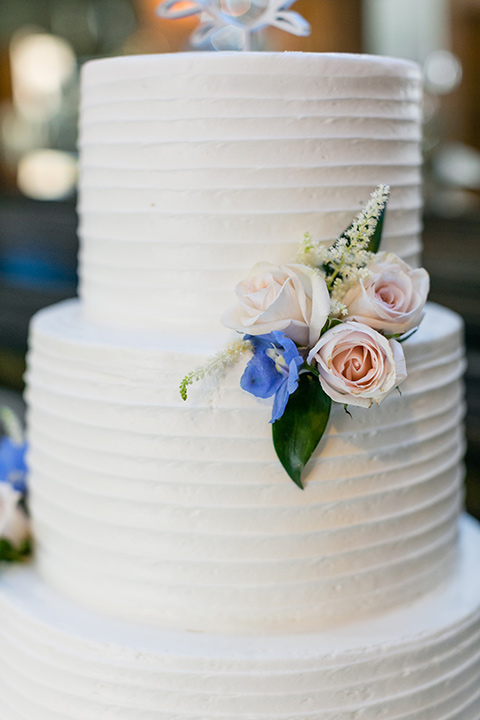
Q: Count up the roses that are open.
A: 3